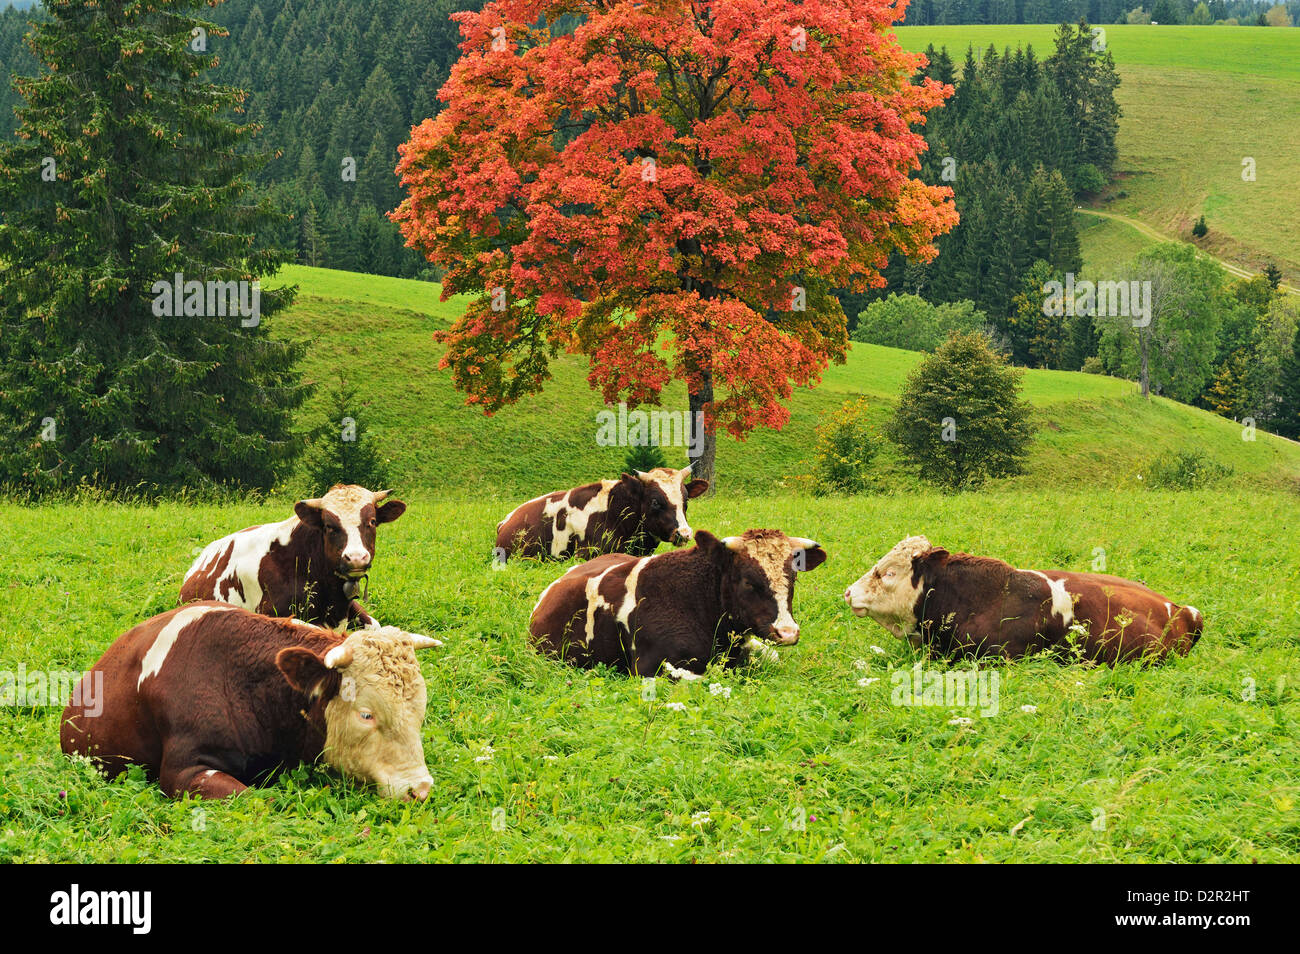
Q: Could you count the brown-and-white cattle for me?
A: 5